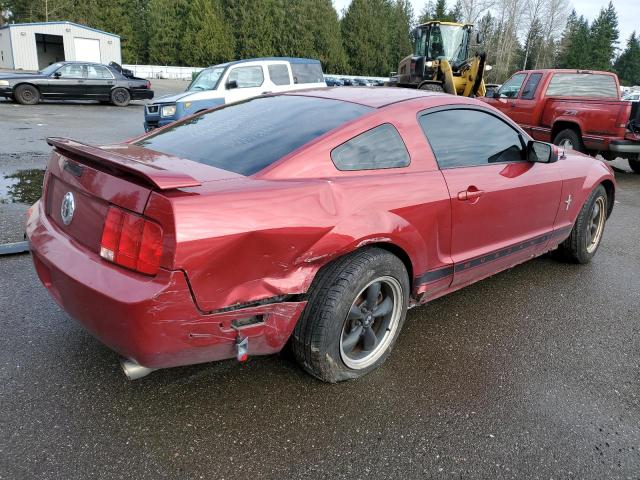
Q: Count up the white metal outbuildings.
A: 1